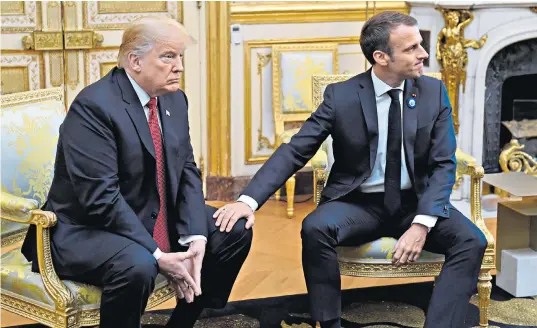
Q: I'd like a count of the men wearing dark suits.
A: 2